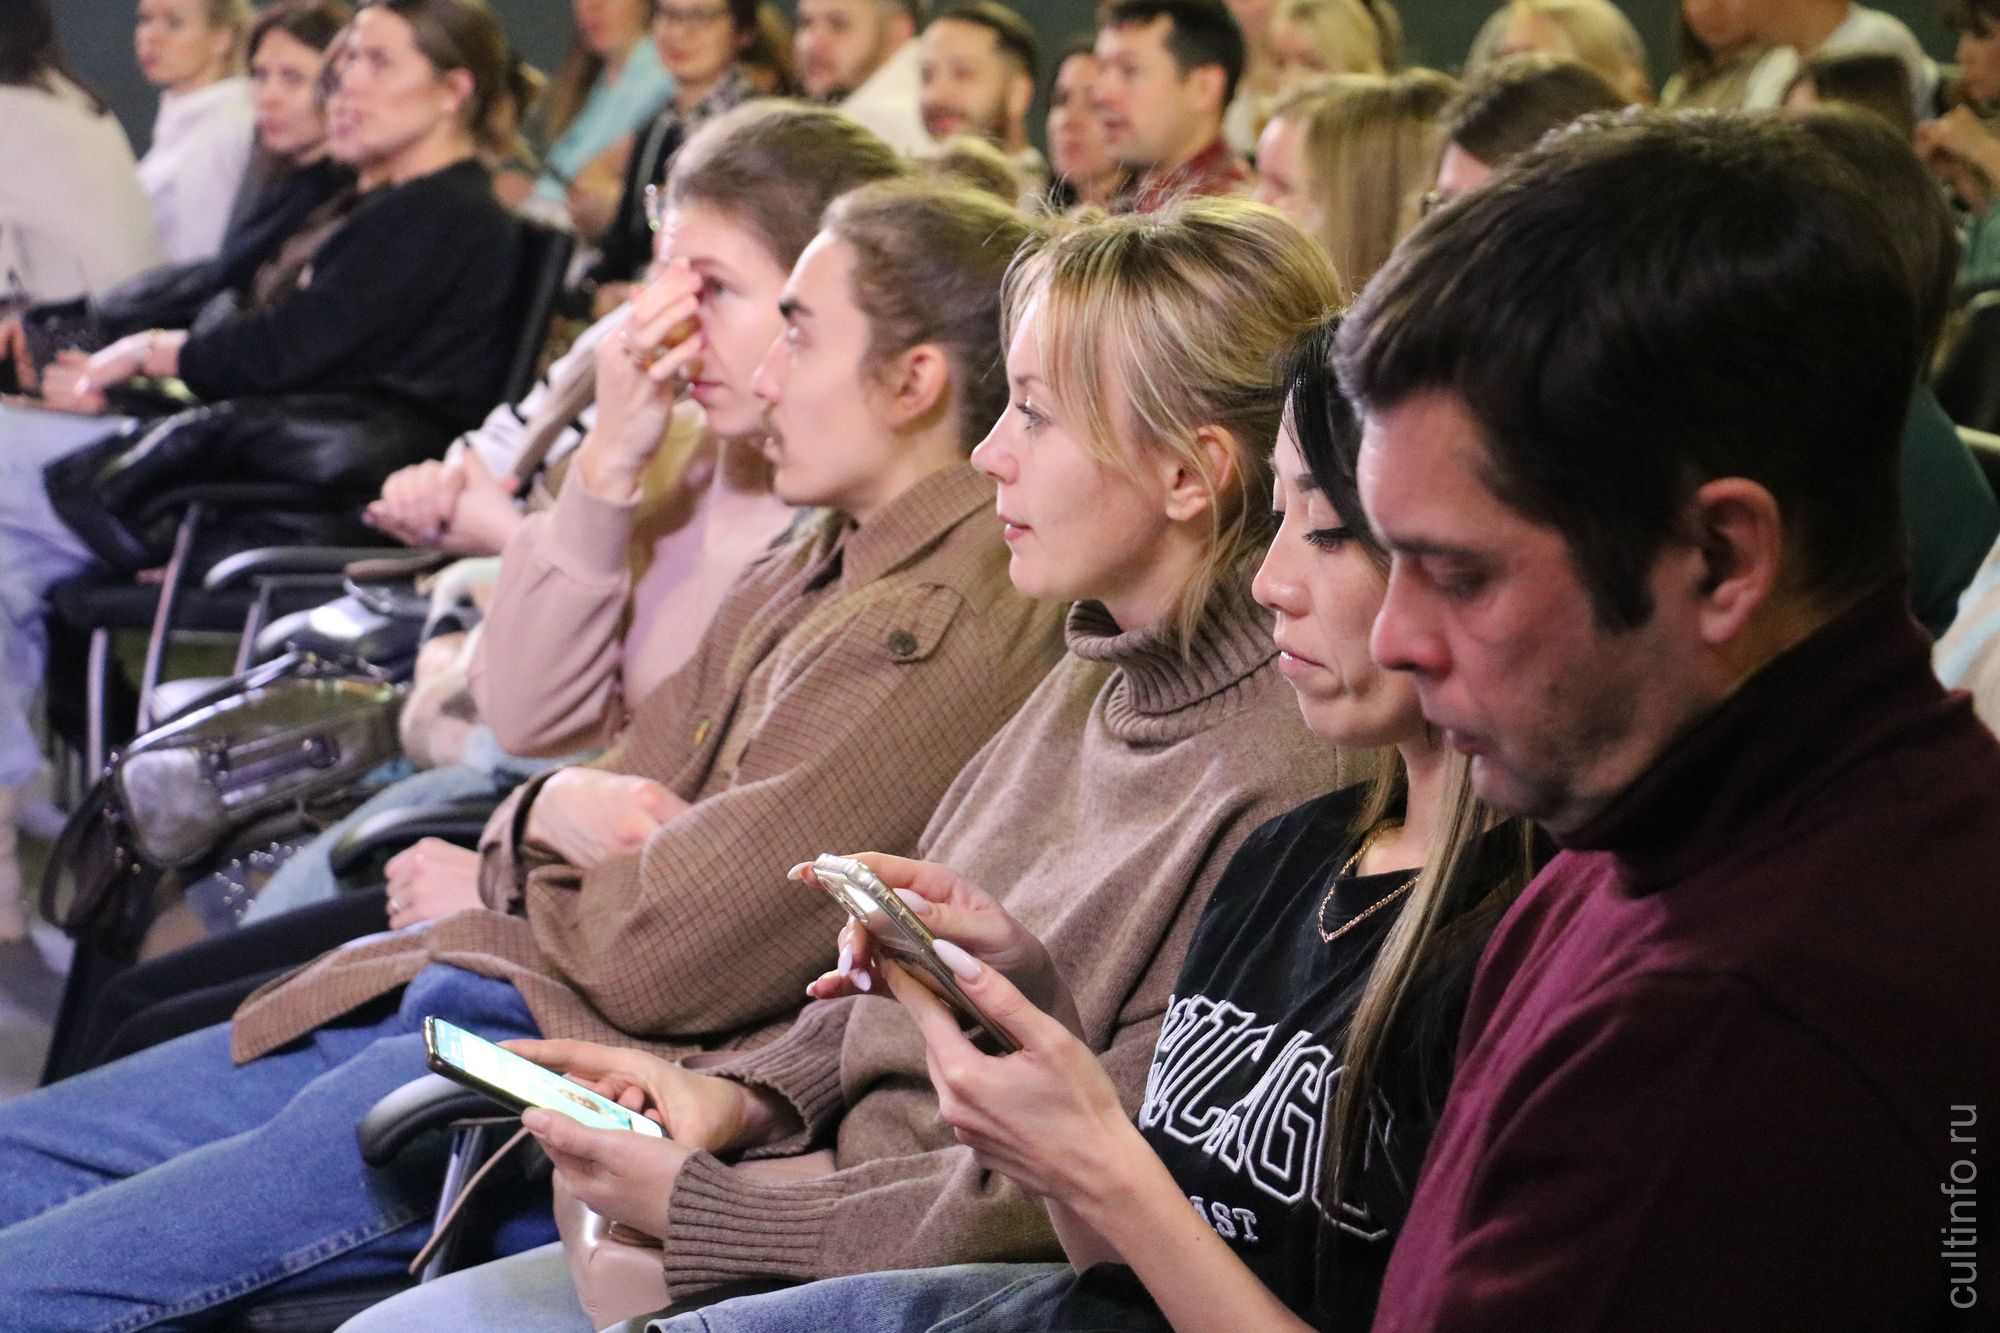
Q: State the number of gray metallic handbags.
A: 1